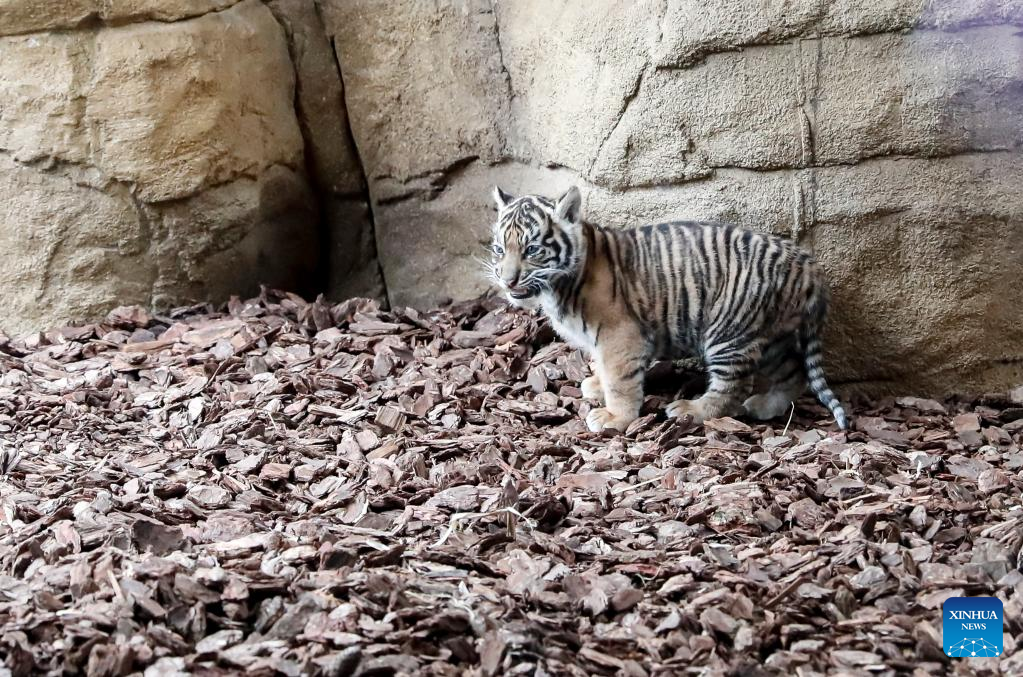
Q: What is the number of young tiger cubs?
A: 1